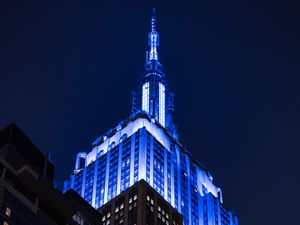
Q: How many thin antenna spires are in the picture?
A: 1